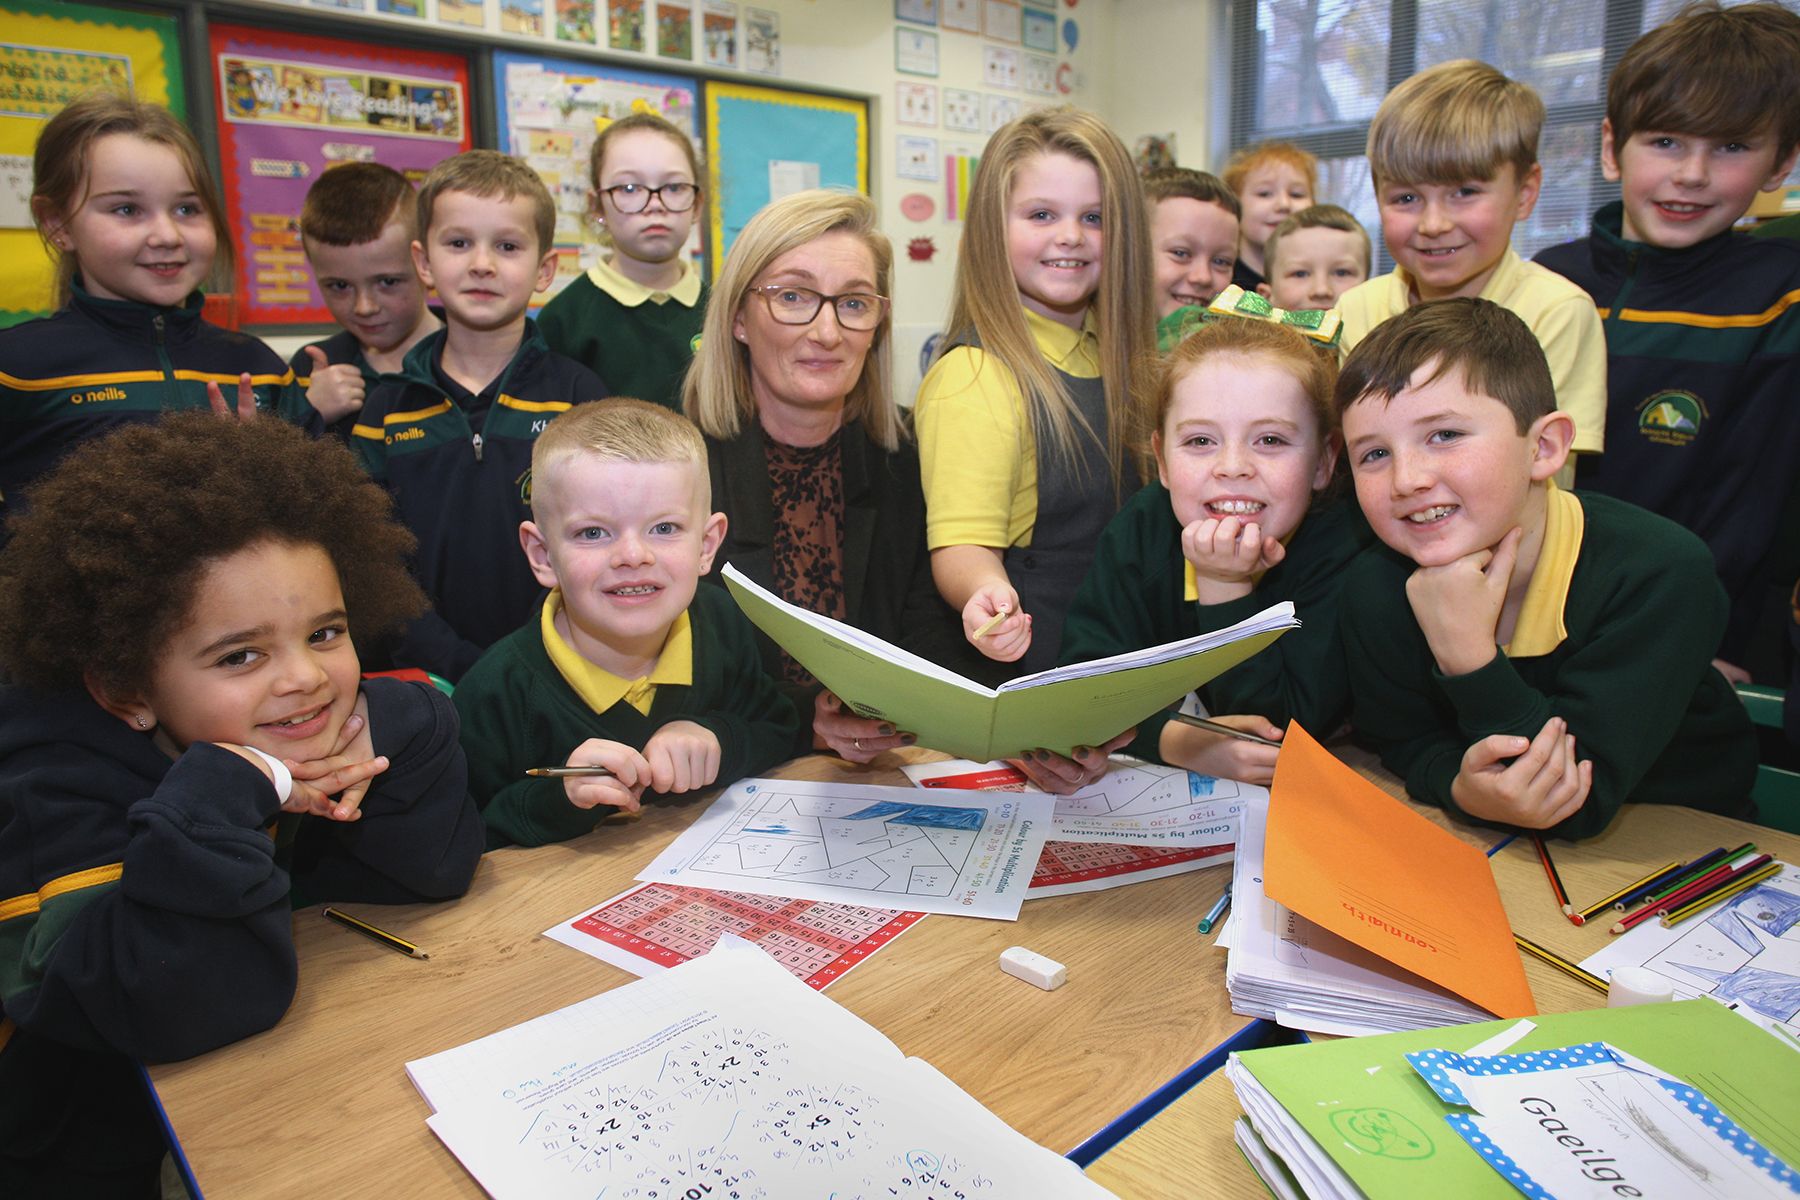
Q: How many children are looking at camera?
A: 13